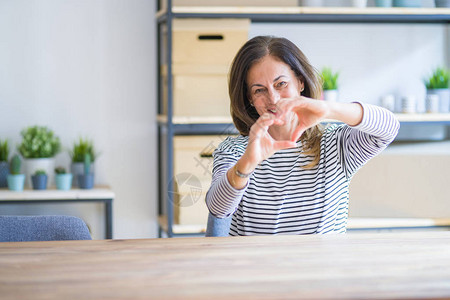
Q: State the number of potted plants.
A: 9